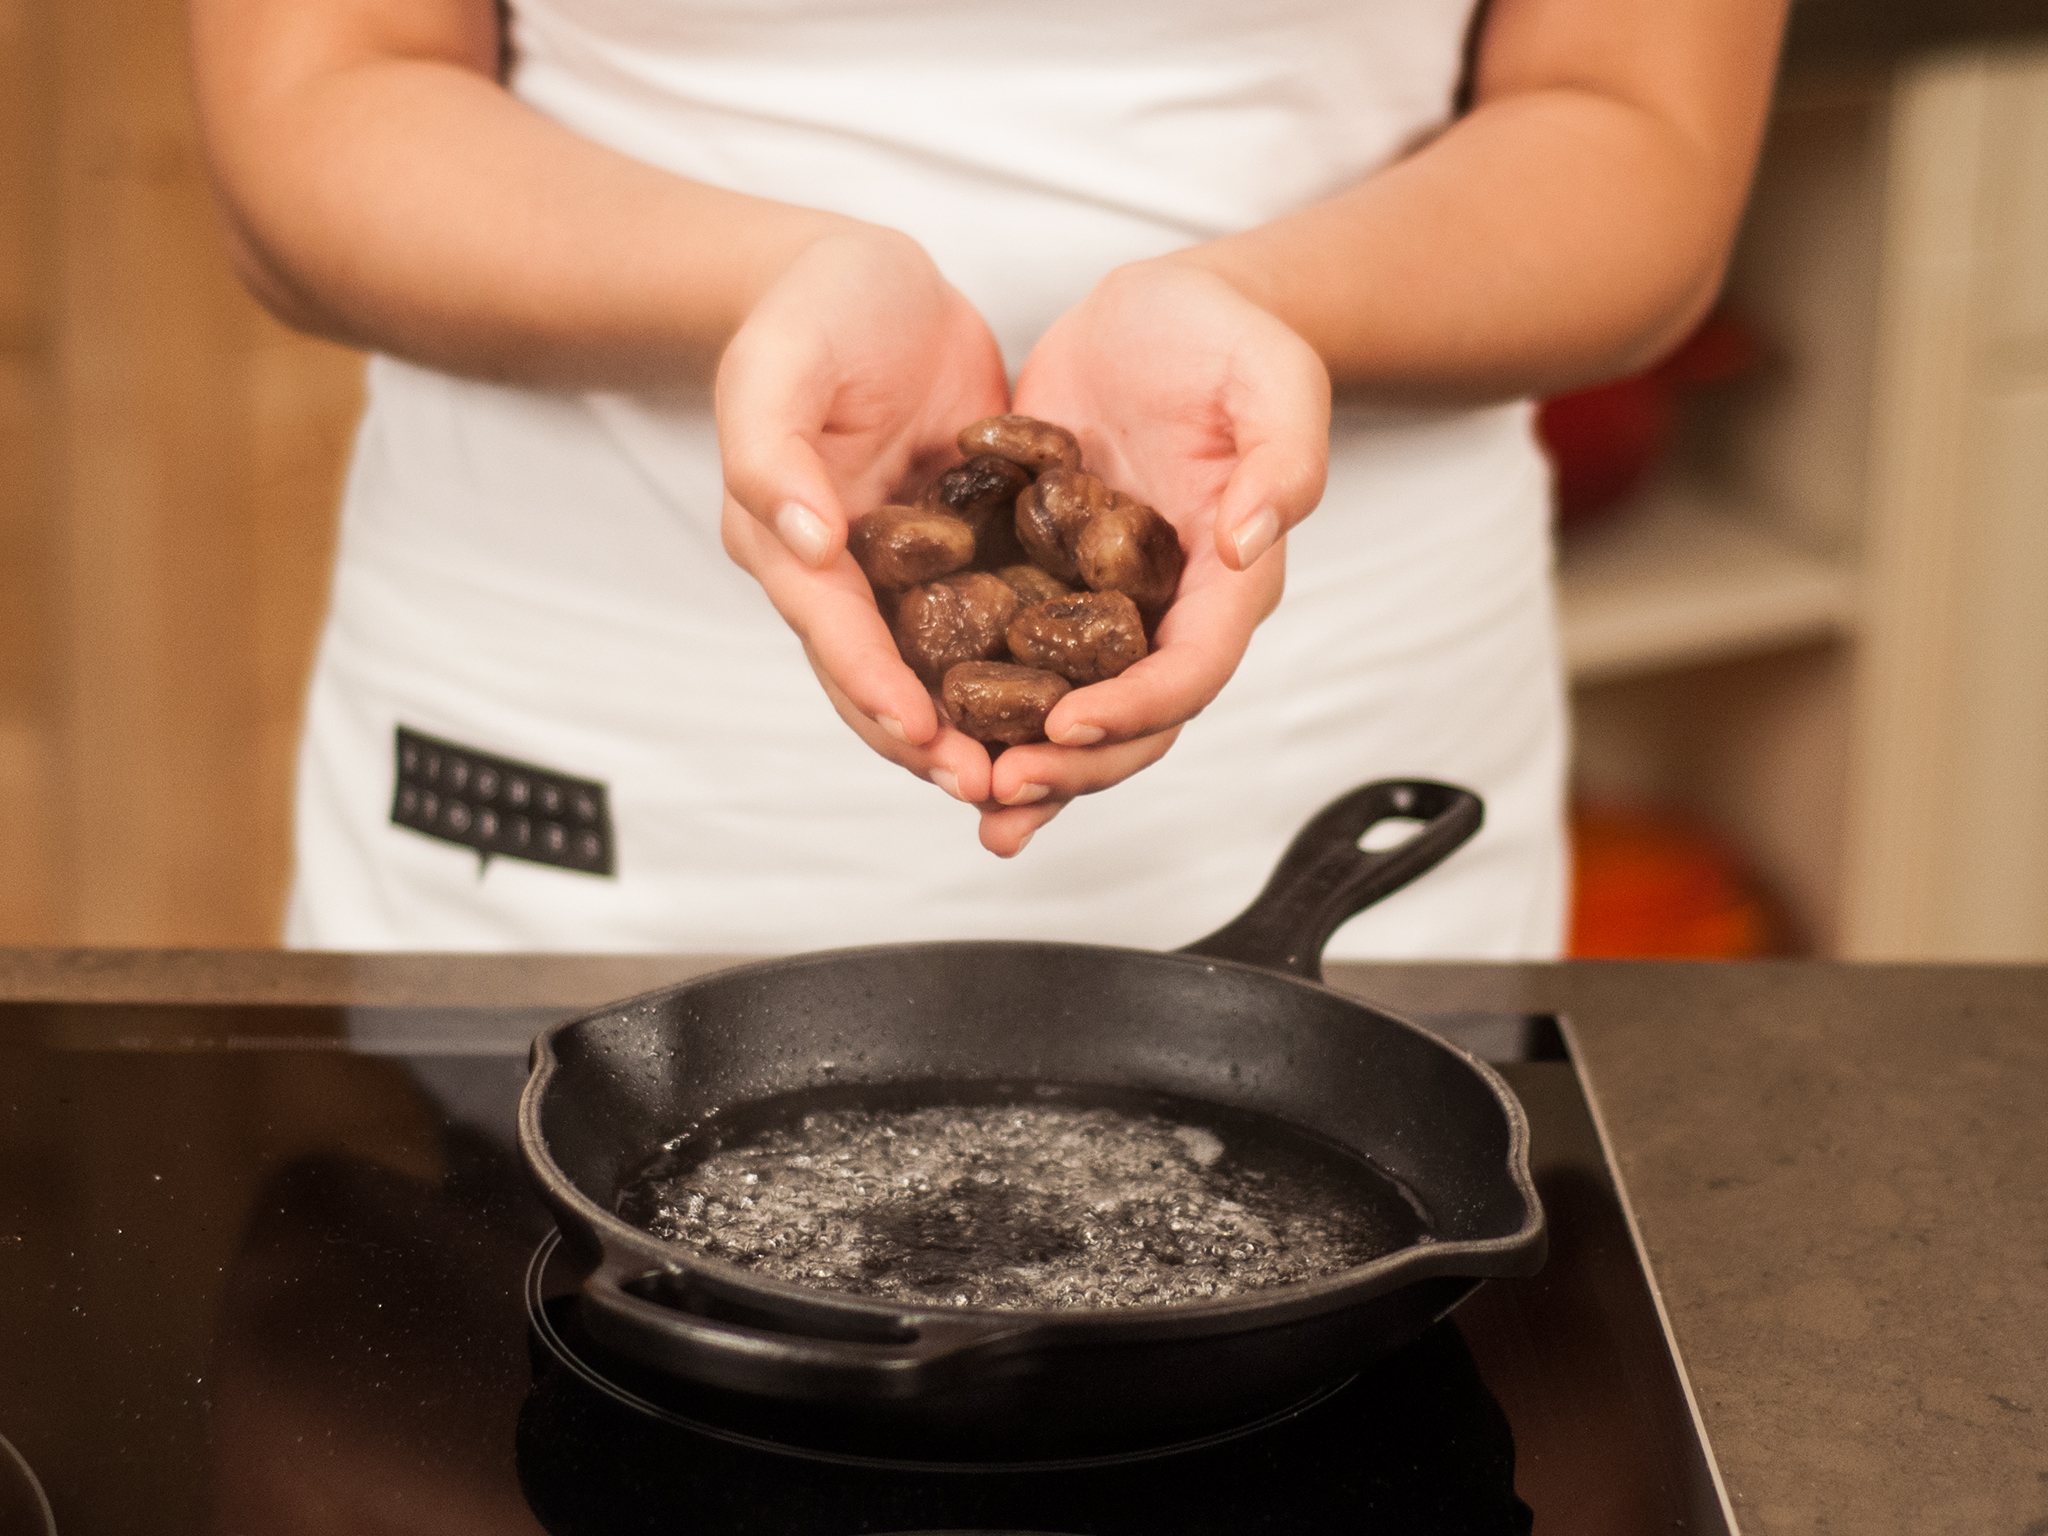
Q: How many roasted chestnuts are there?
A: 9